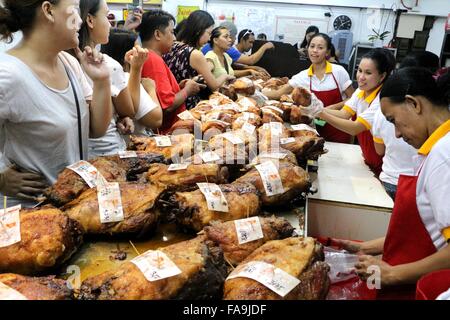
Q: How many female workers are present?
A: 4